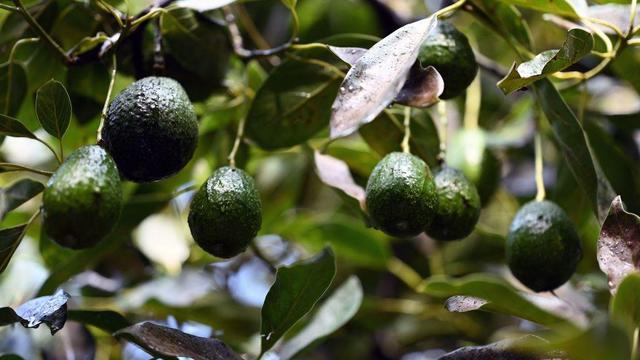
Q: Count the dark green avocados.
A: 7